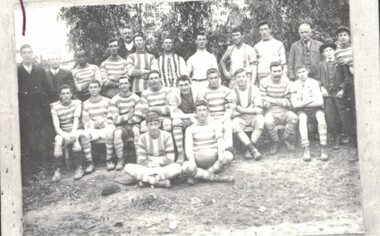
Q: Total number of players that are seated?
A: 11